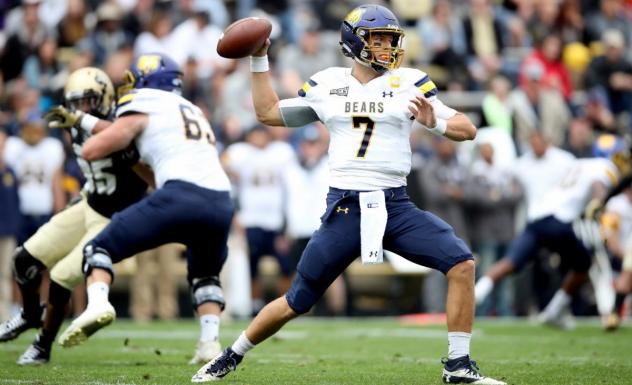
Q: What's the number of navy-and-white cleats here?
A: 2